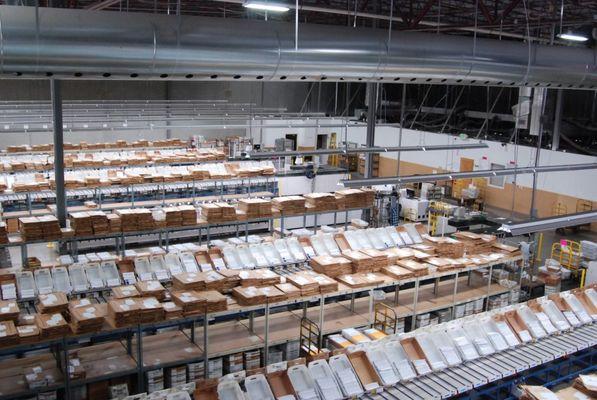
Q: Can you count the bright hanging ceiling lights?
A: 2